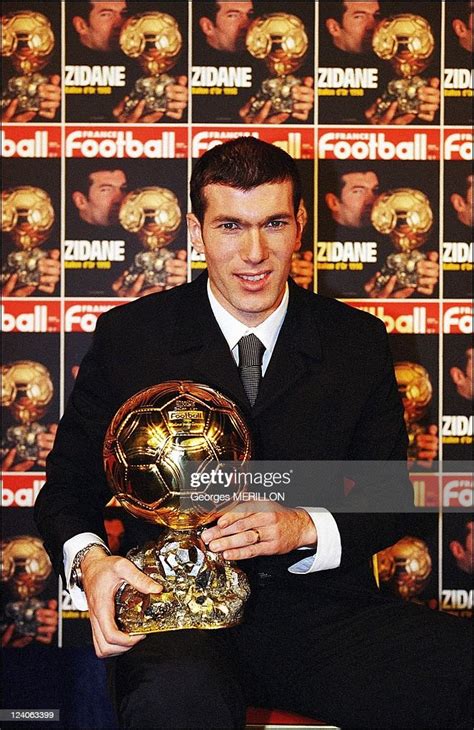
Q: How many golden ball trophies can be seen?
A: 12